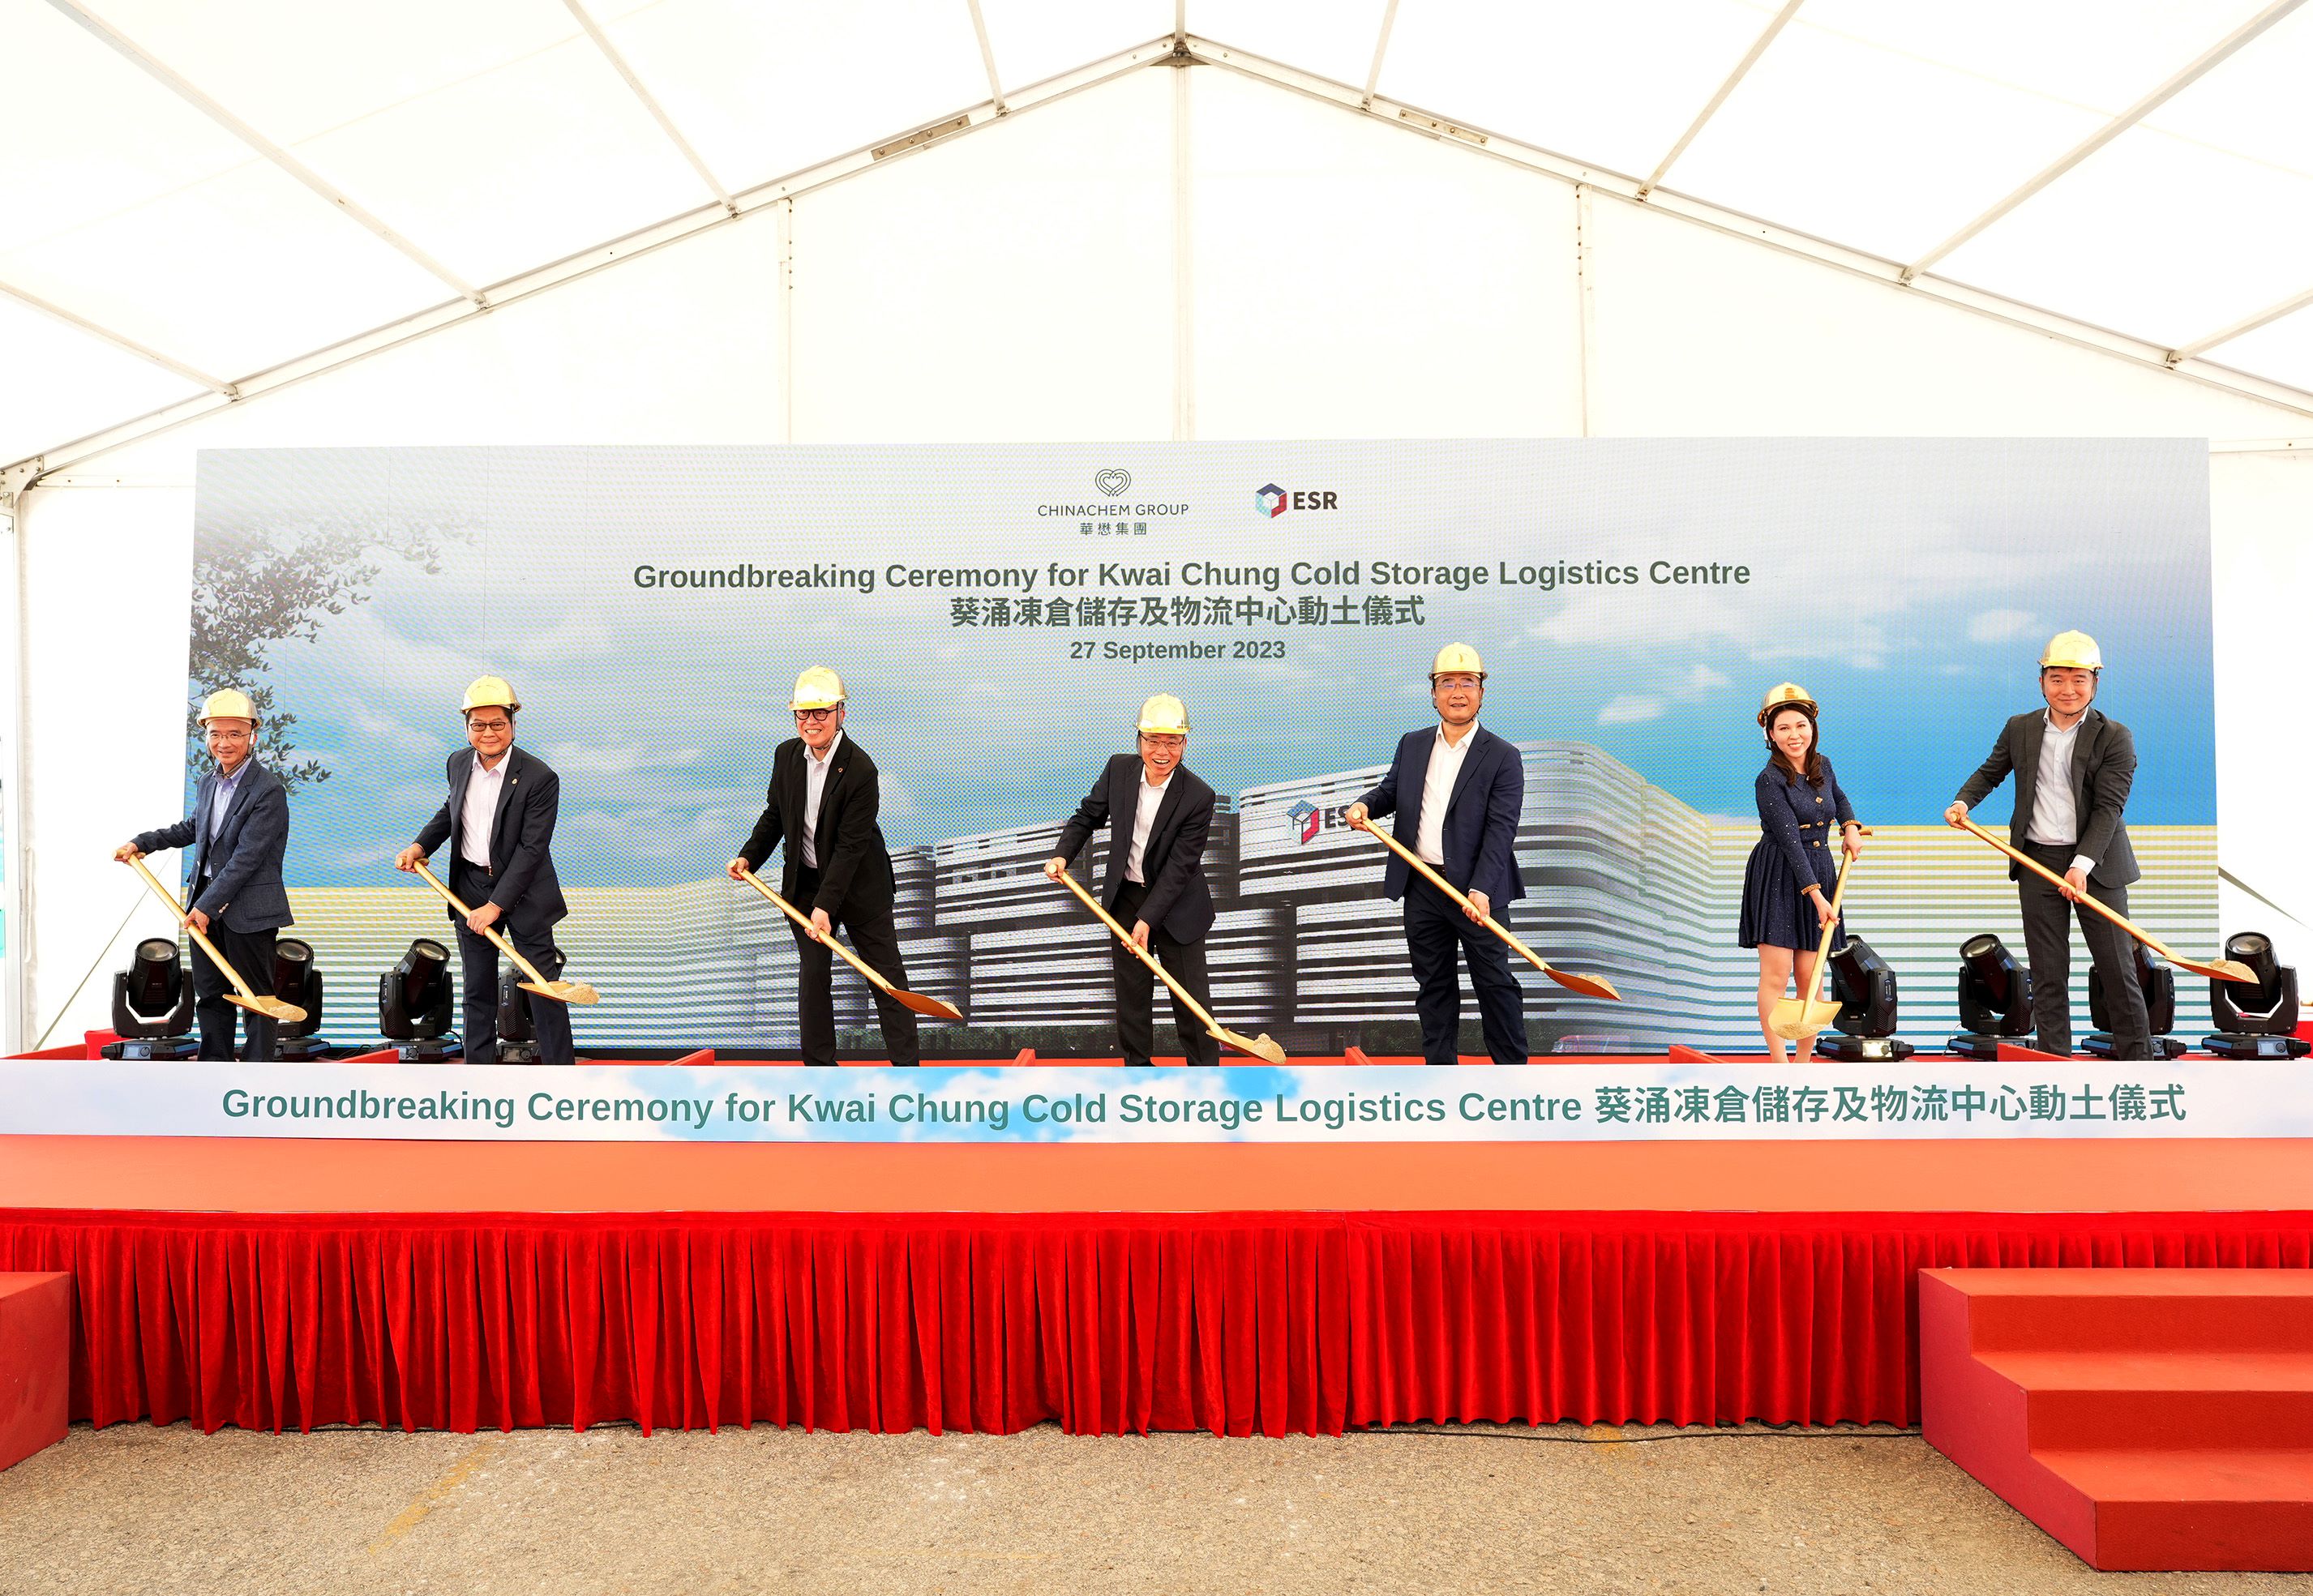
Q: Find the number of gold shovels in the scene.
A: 7